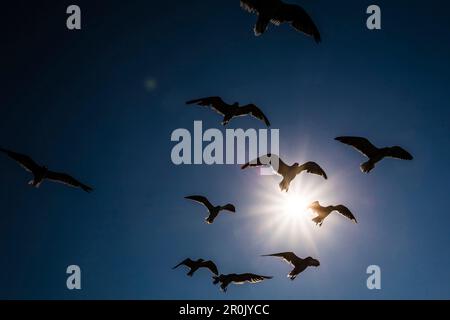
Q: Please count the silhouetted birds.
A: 10